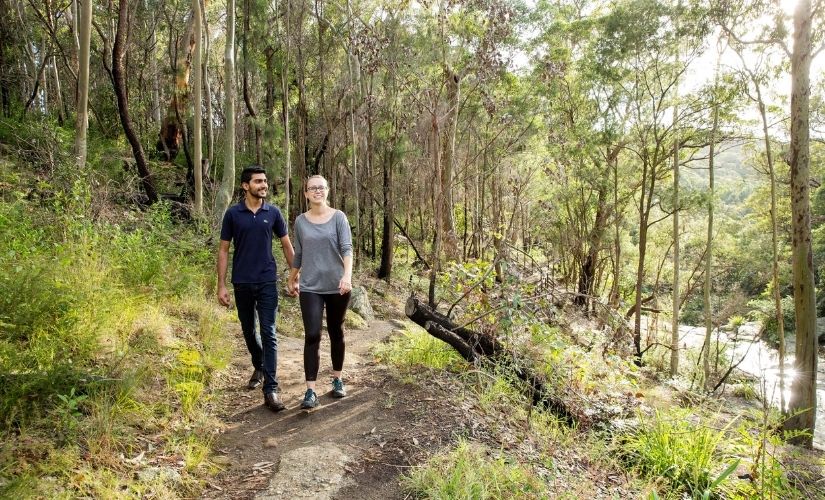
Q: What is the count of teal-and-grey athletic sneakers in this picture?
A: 2